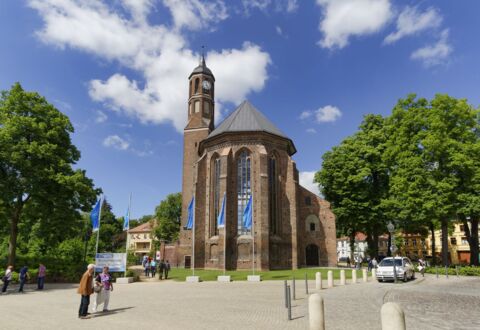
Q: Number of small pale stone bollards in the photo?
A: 8